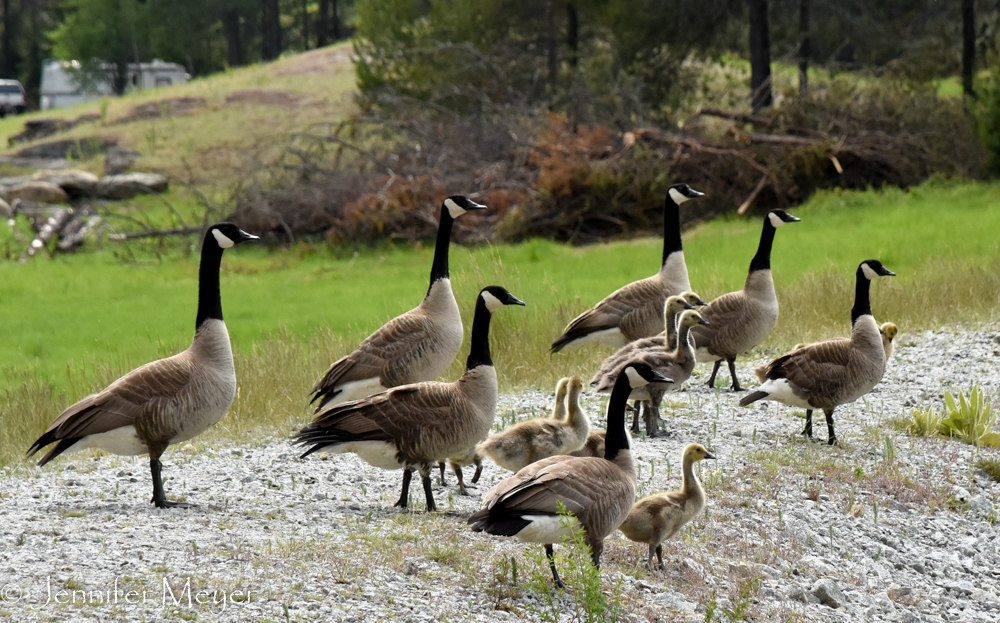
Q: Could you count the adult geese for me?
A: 7